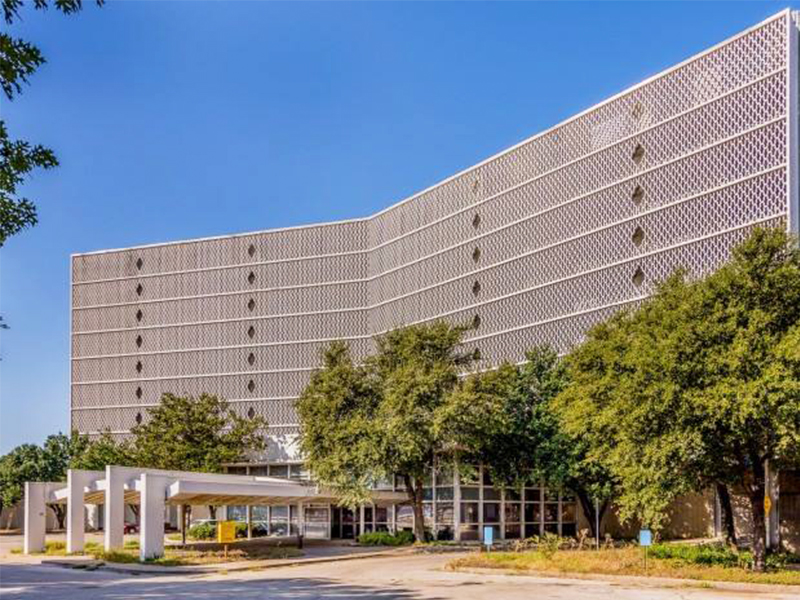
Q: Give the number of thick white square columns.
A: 4